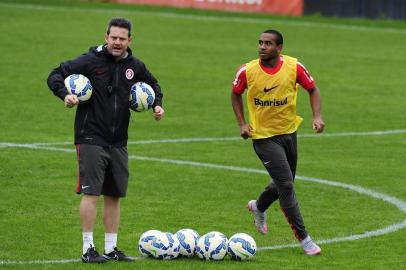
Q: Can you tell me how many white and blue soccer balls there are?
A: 7